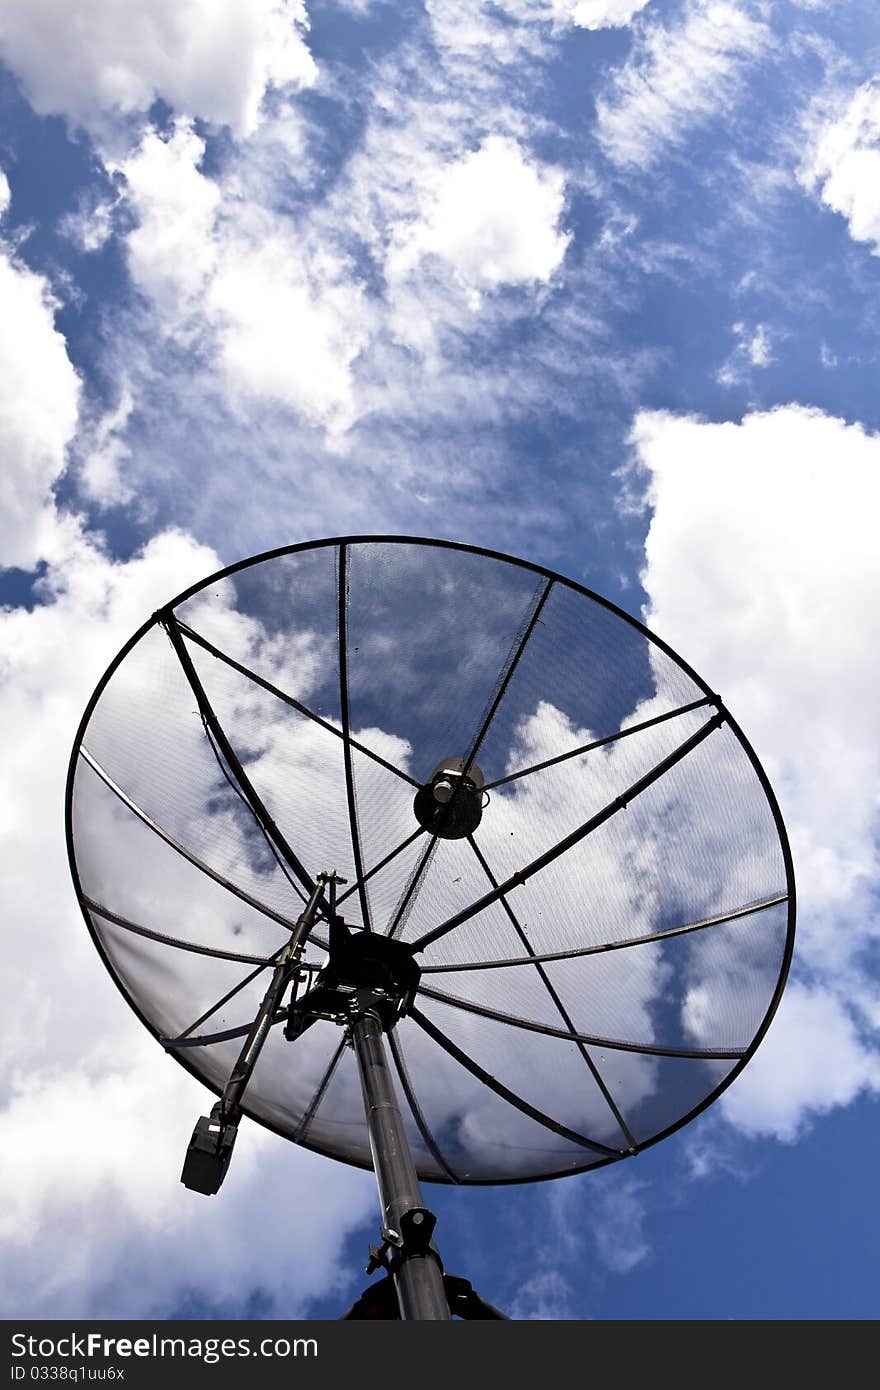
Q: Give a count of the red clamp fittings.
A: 0